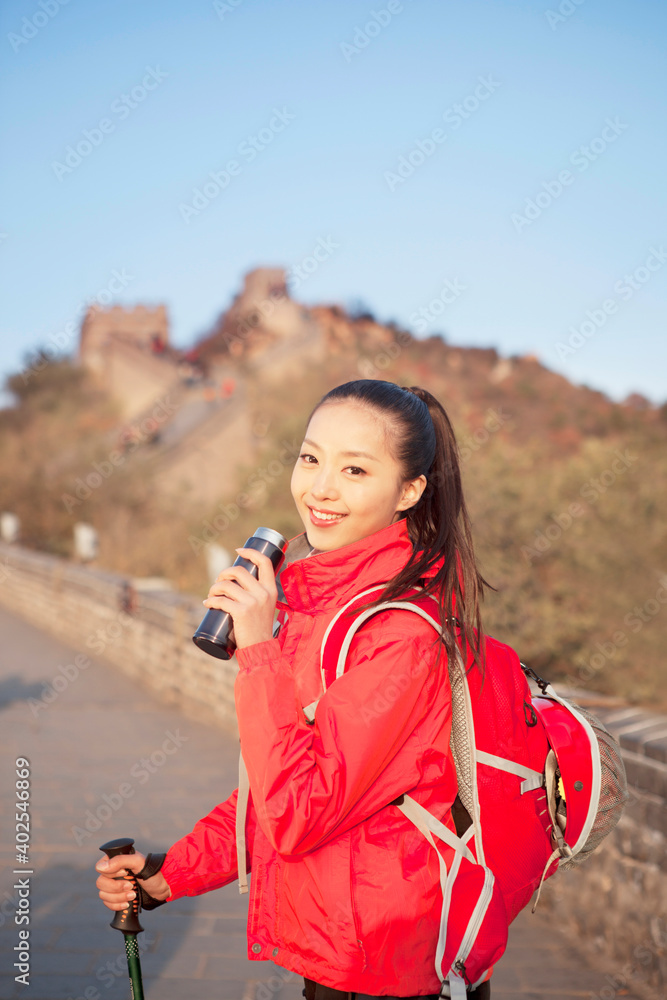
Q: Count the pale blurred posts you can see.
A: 3